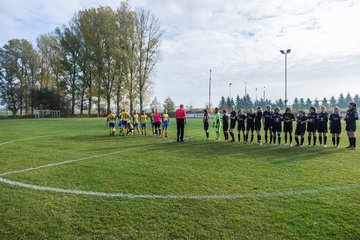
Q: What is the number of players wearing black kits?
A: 14